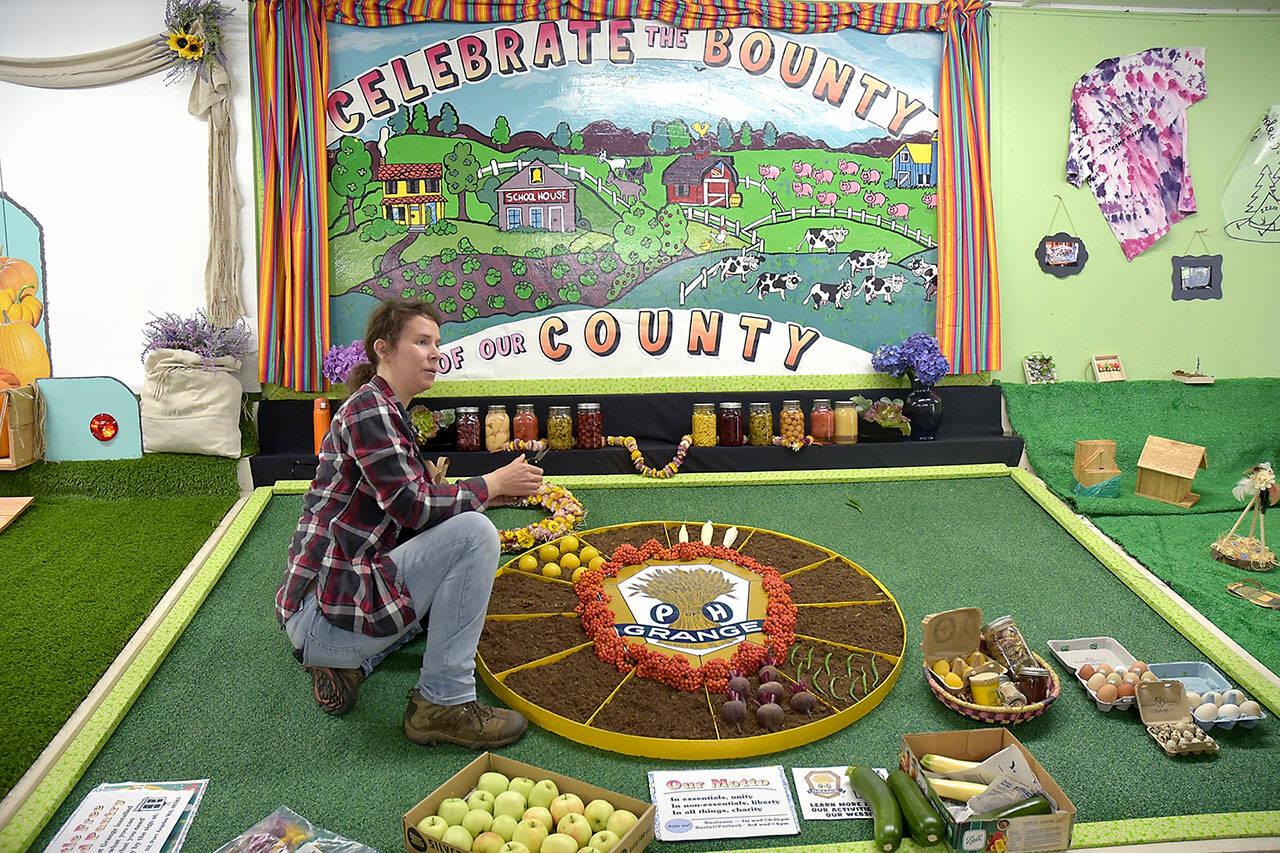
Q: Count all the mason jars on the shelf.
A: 11